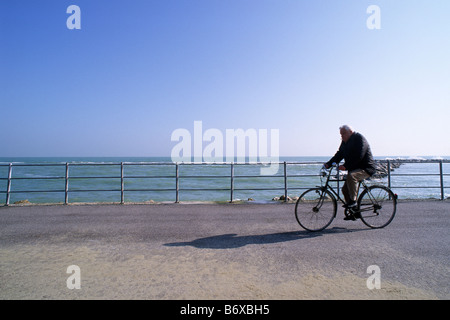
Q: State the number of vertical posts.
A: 9